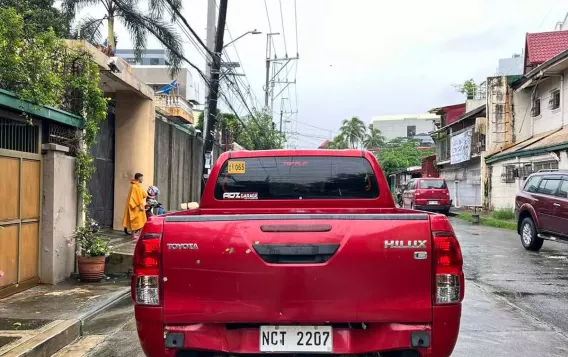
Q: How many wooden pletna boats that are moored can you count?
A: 0